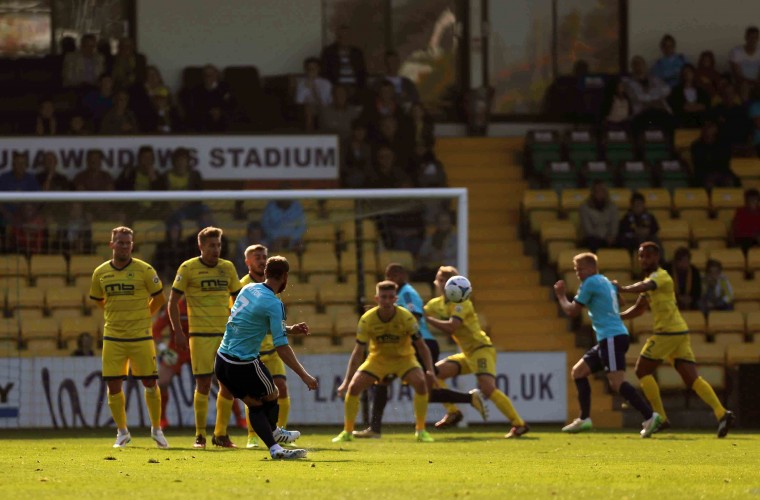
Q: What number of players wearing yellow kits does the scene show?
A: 6